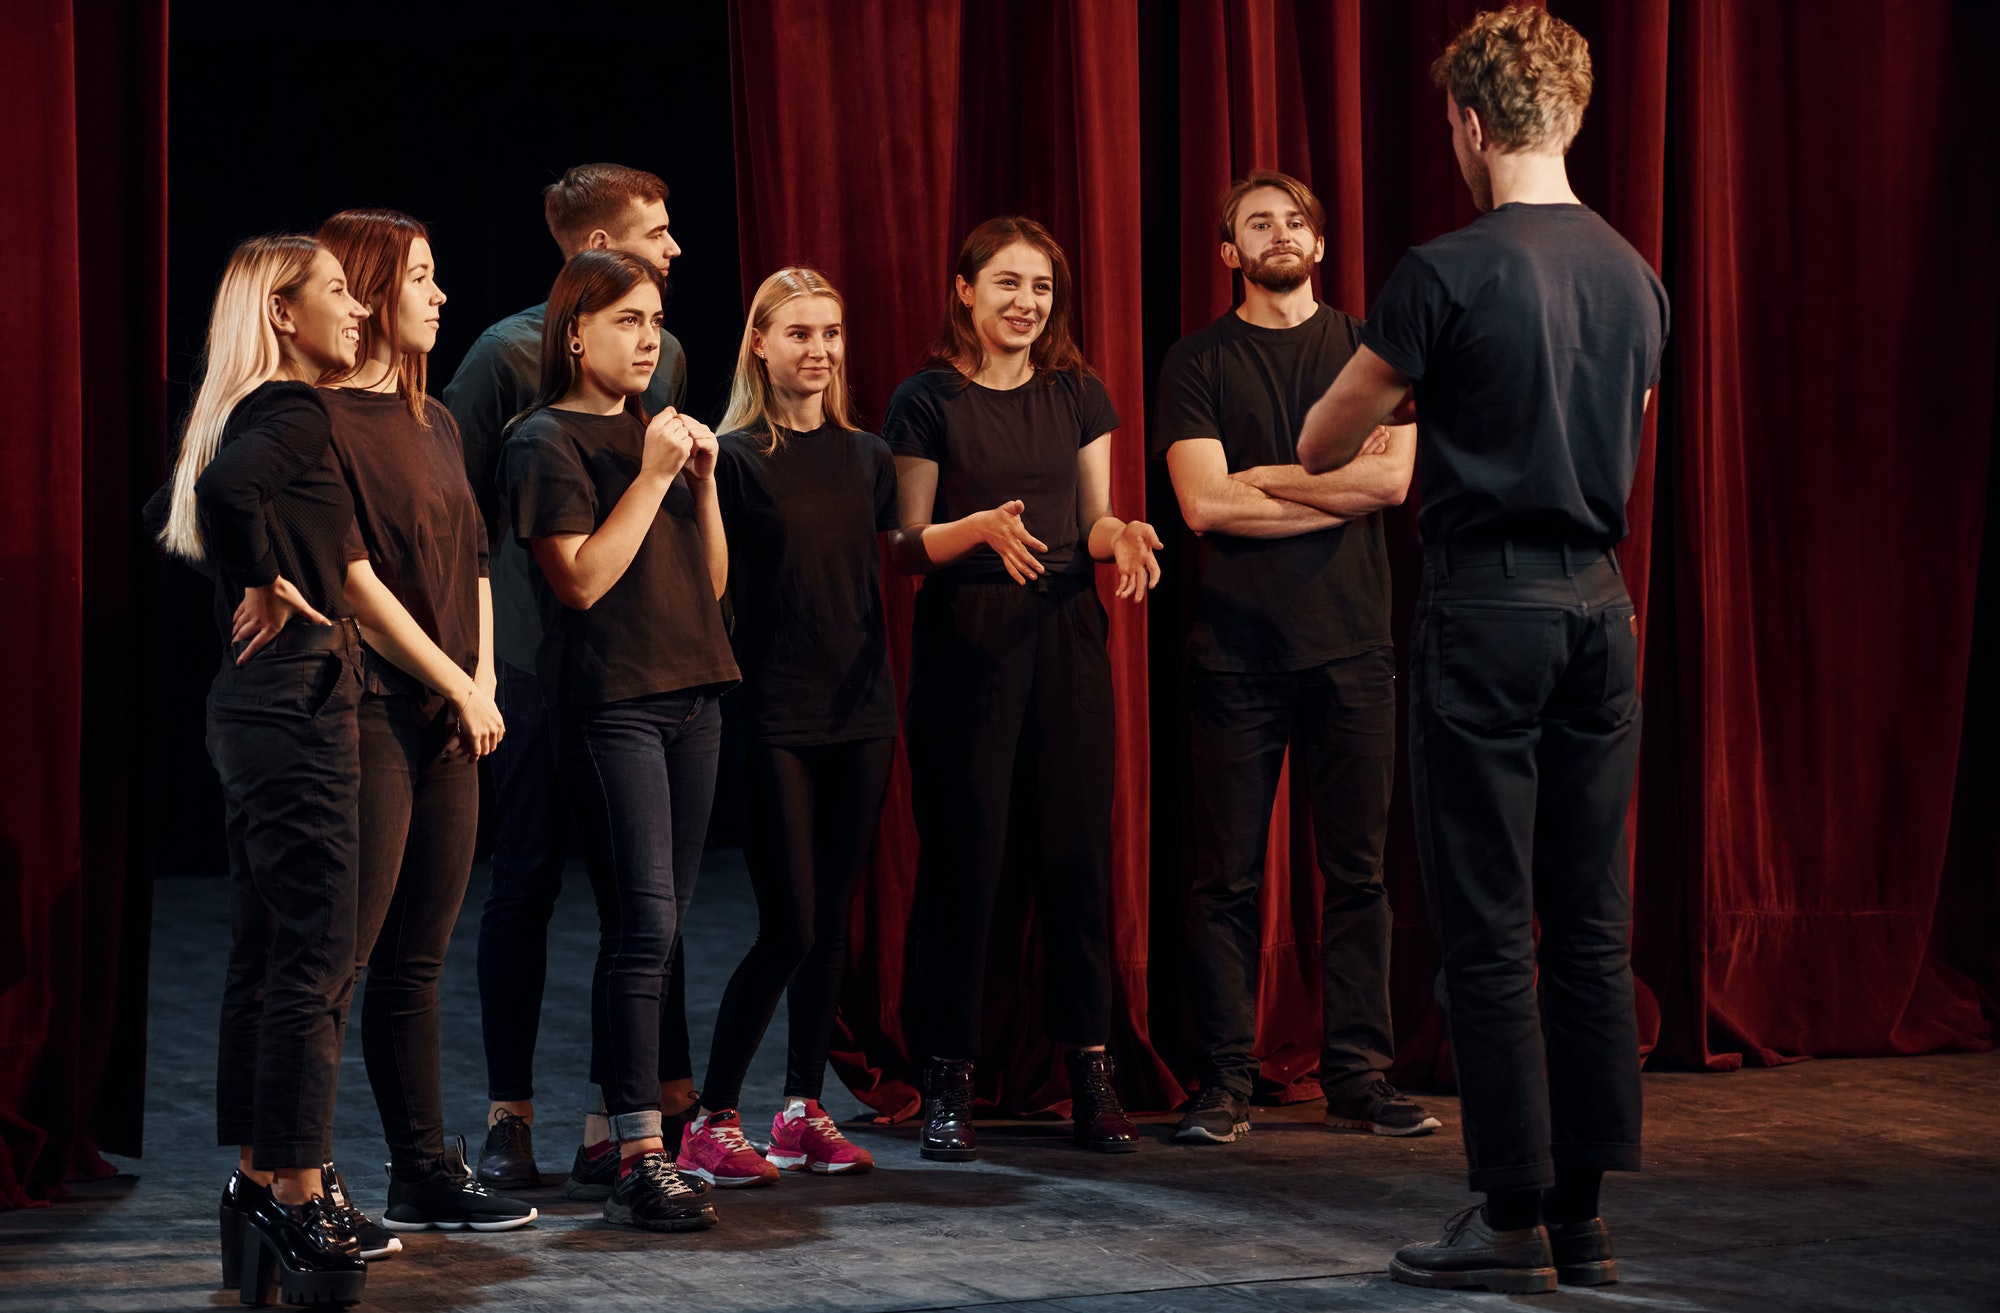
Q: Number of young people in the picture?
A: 8